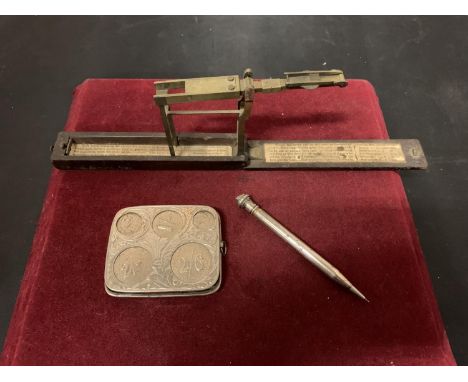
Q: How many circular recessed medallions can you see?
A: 5